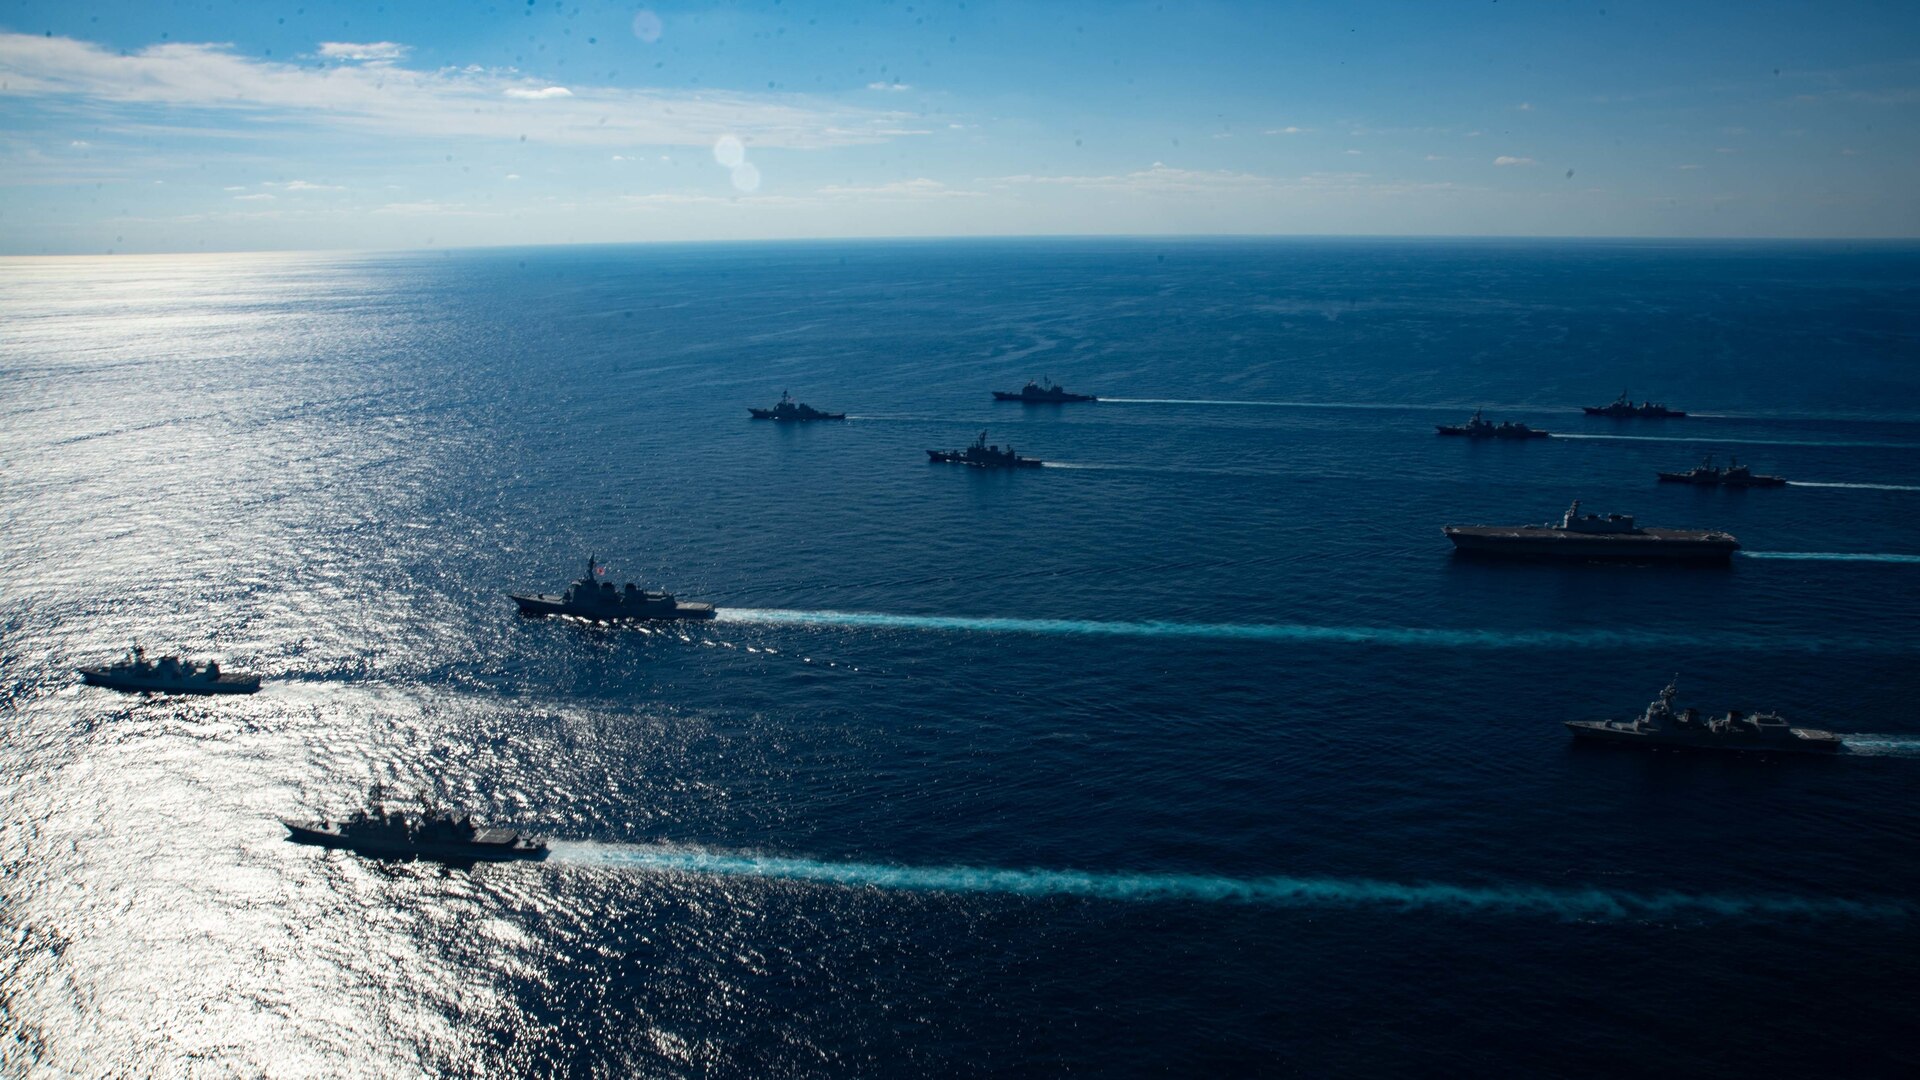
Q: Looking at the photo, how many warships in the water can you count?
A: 11